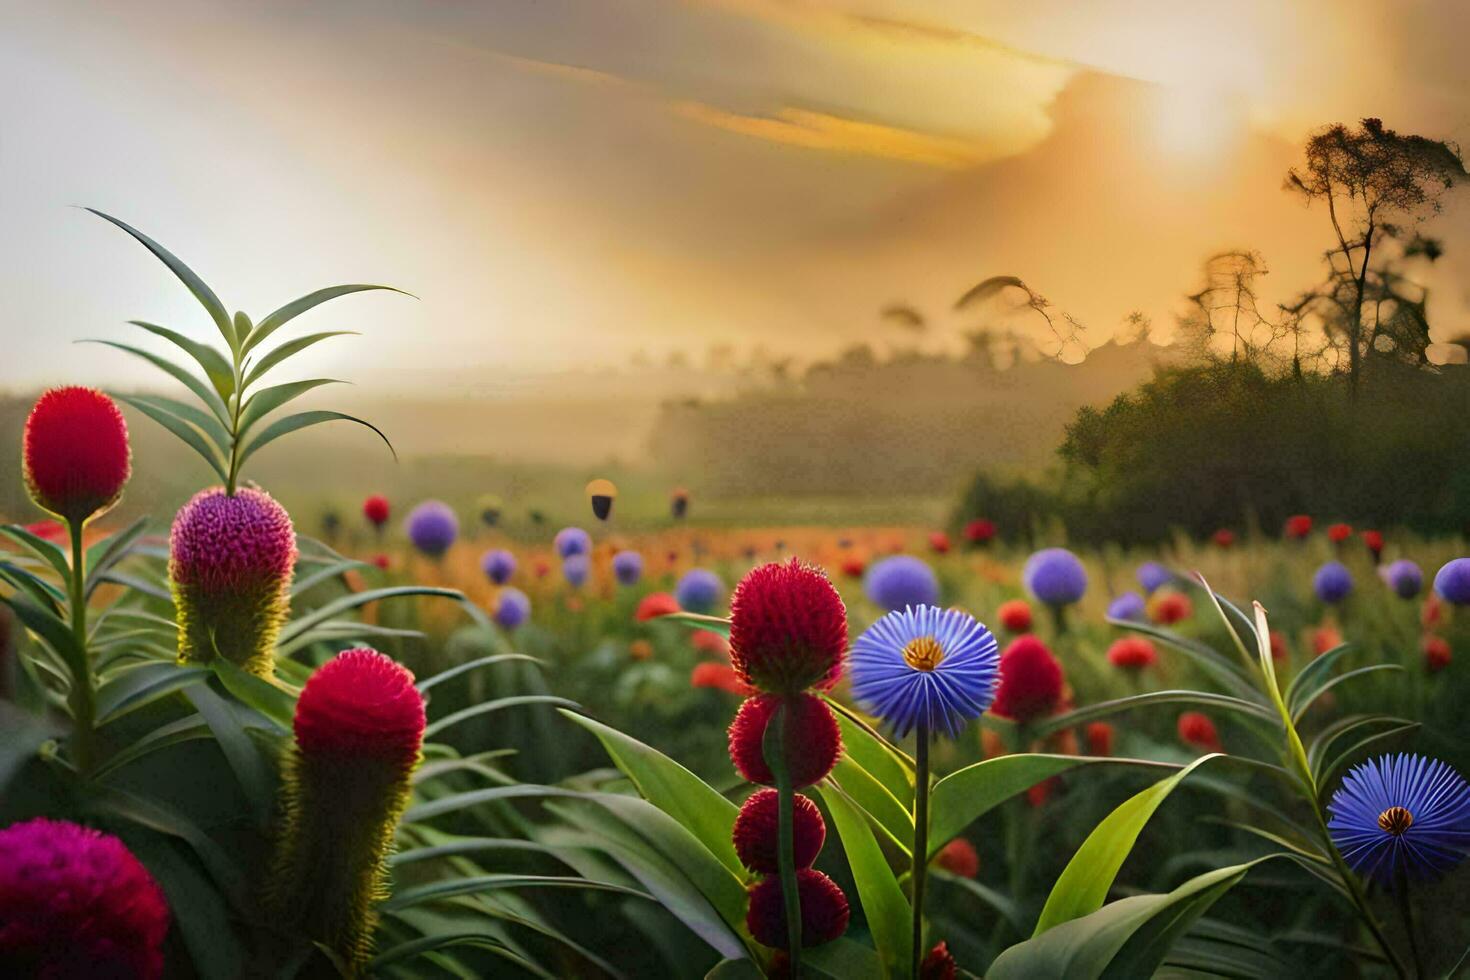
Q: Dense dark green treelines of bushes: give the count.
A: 1